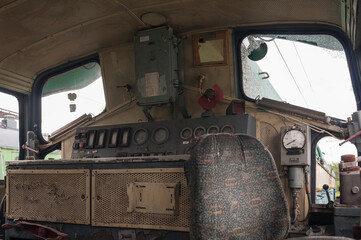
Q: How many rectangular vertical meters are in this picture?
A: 4